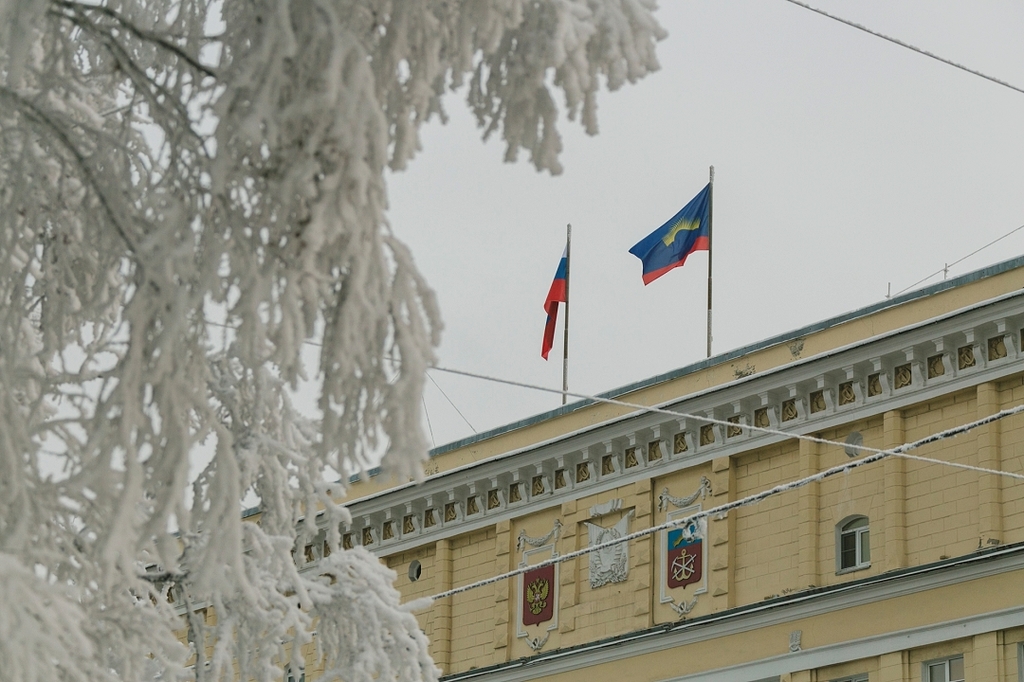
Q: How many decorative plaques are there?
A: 3